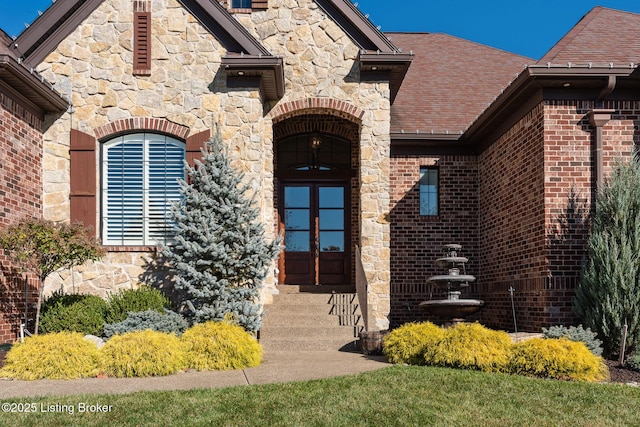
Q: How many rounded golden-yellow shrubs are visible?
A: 6